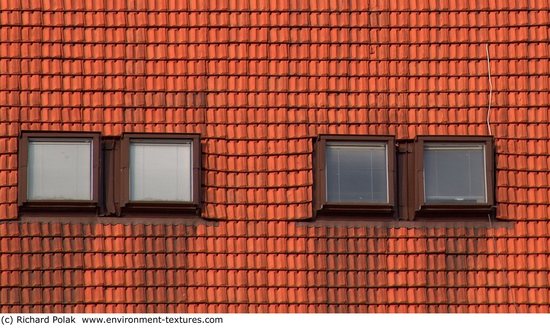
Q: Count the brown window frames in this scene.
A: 4